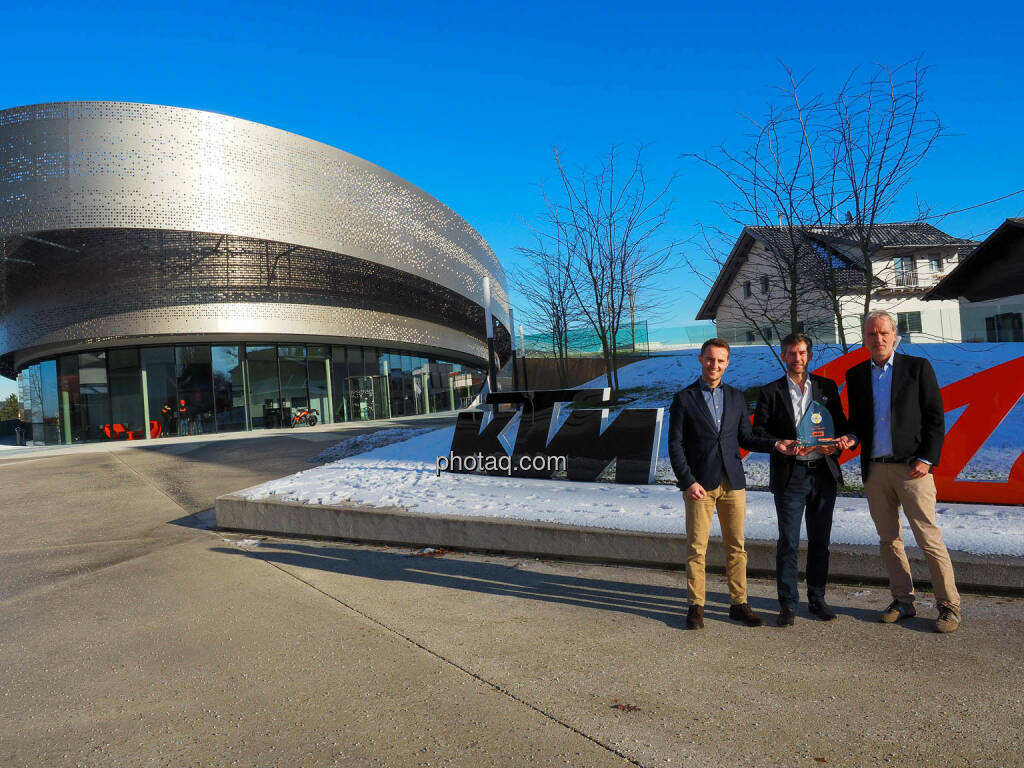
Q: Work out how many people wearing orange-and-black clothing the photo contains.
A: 2